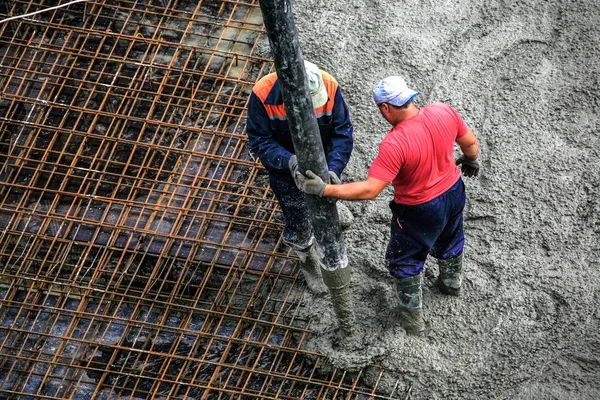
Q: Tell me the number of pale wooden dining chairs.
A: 0